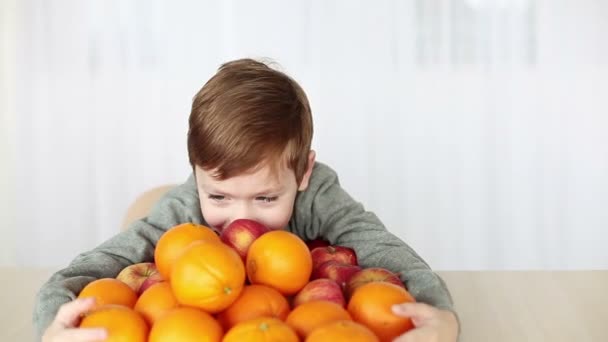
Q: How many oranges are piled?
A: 12